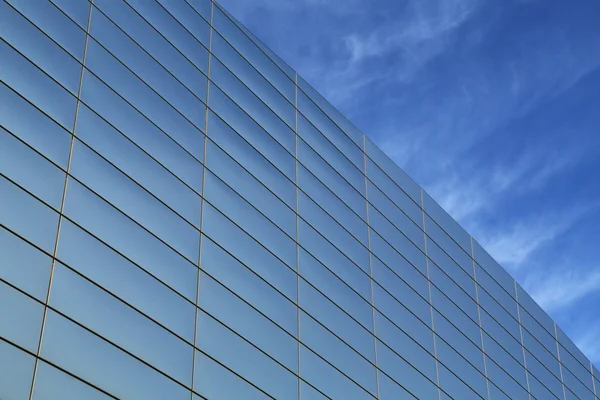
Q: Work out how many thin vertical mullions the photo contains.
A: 9